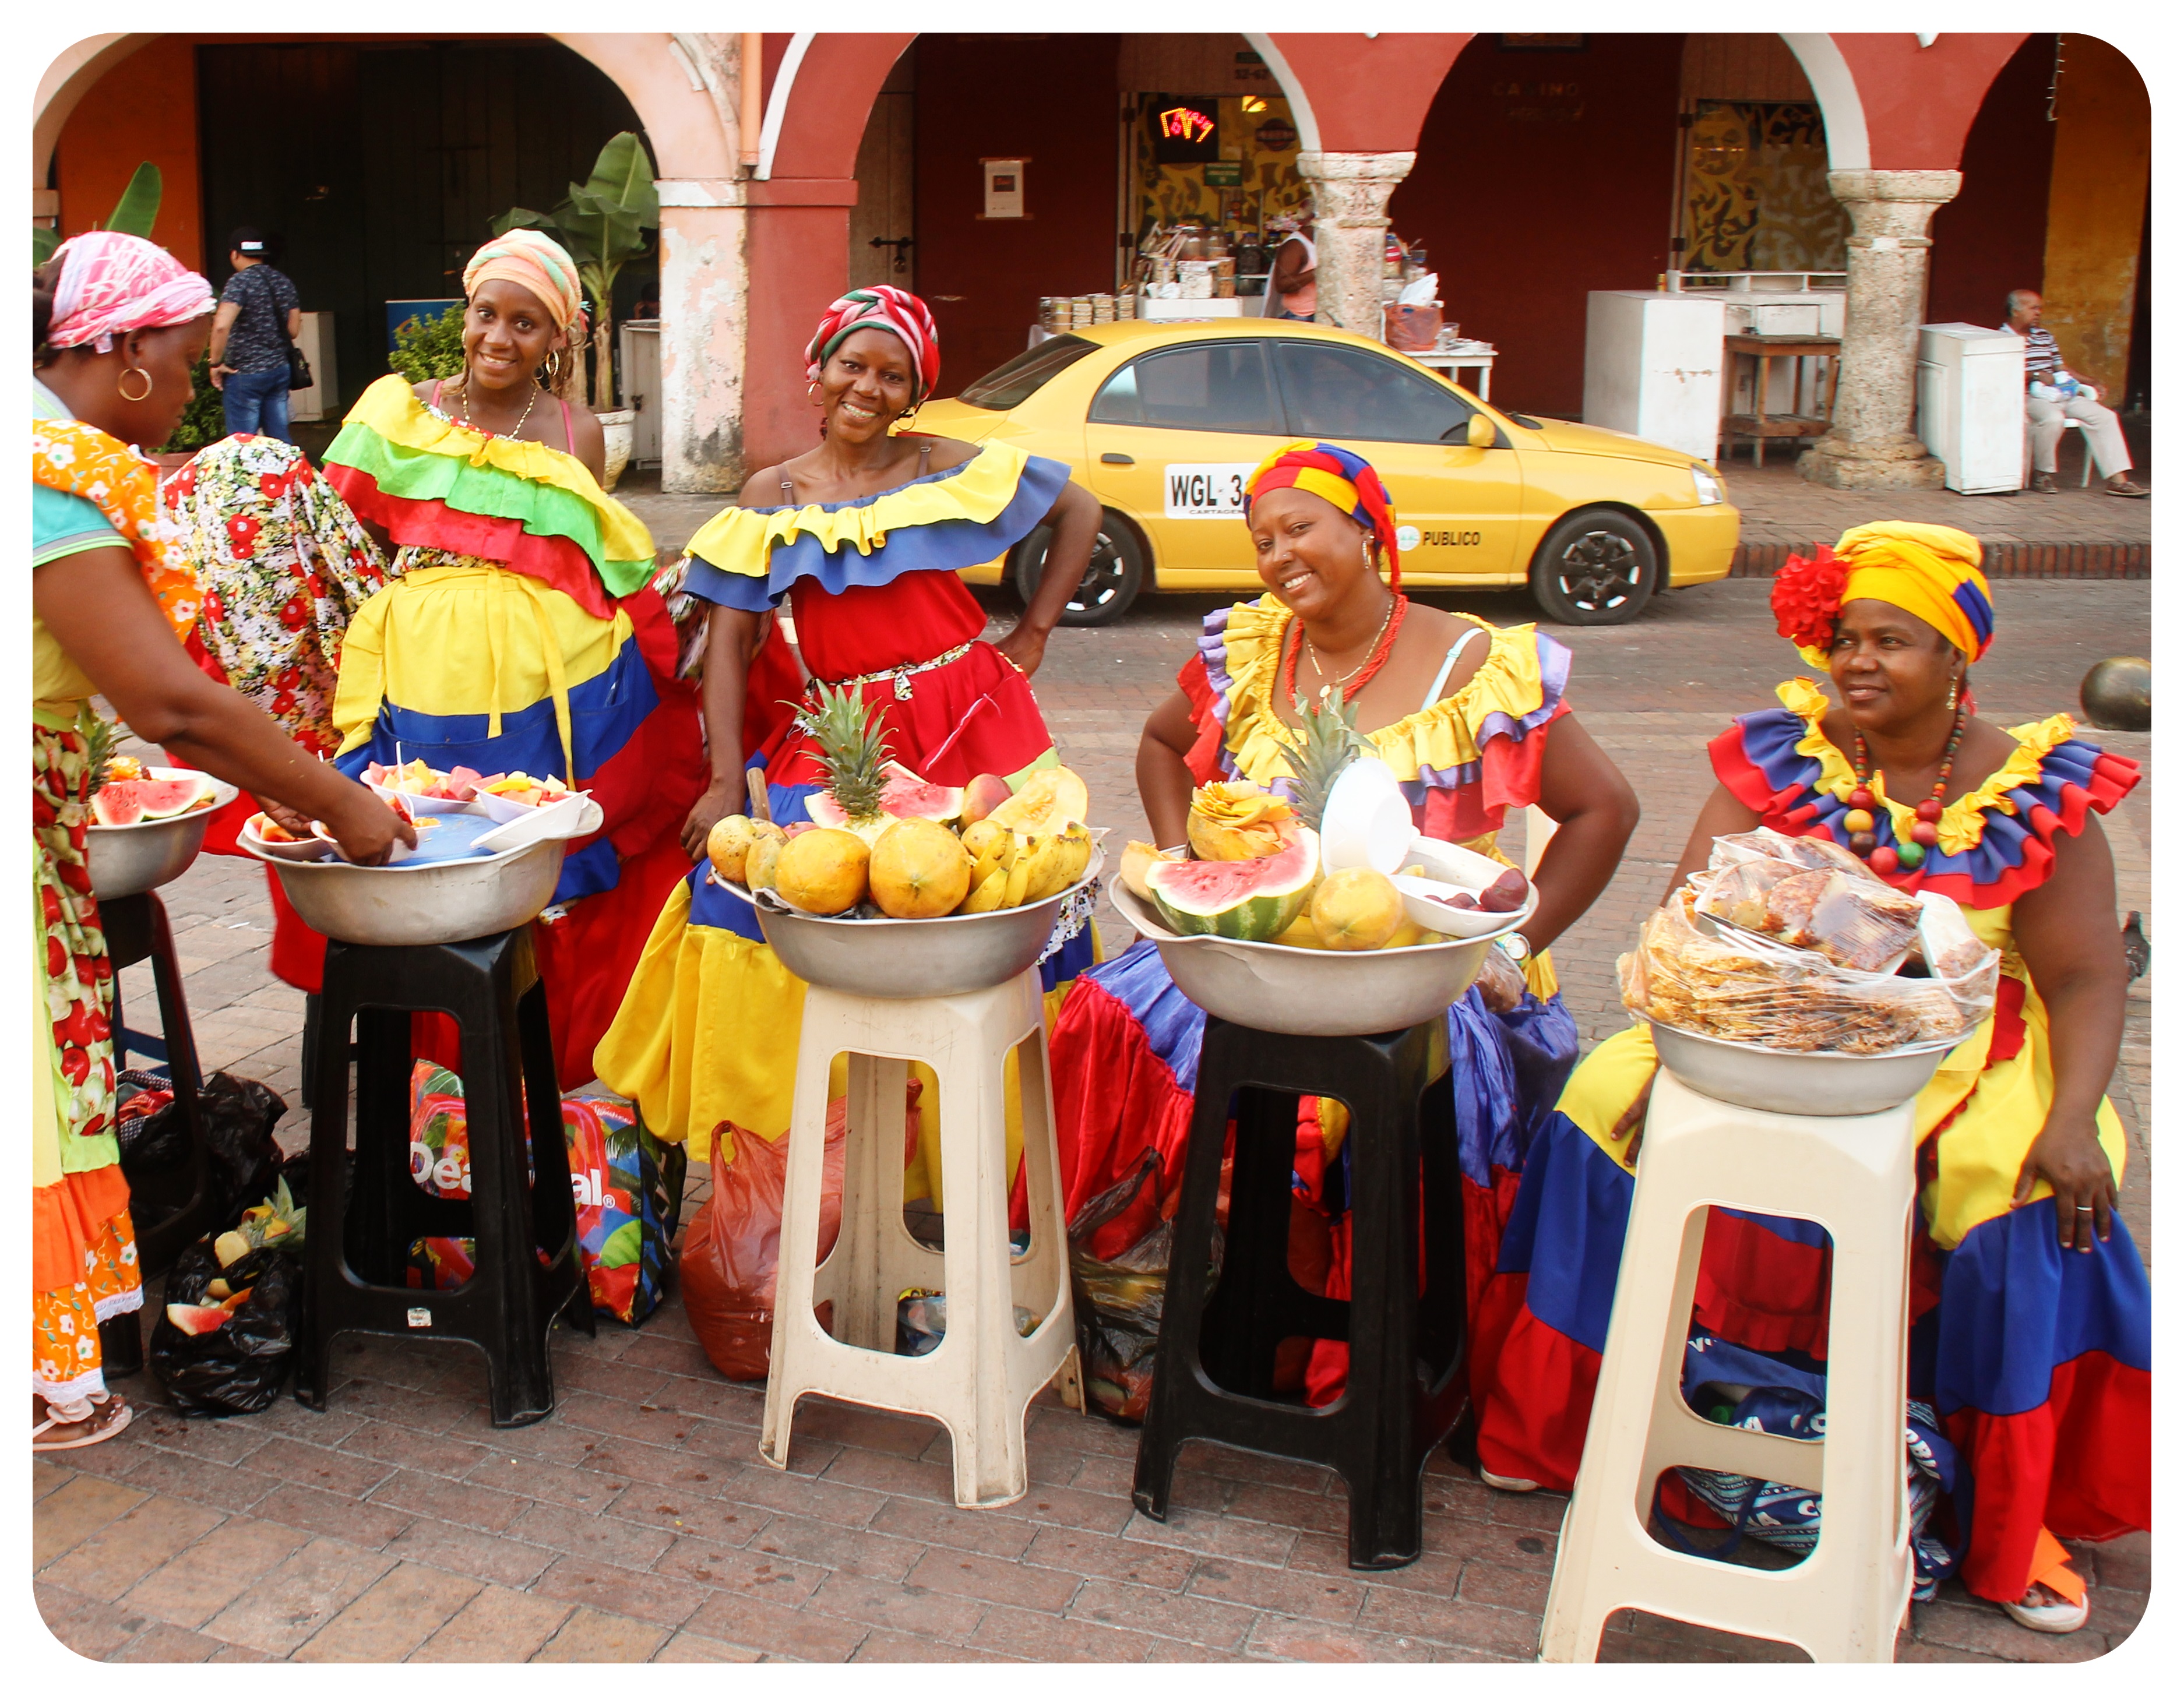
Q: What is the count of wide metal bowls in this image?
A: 5